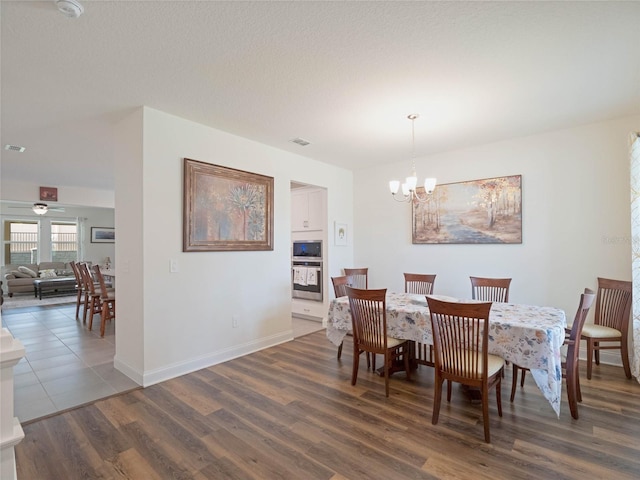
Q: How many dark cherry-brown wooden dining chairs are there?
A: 8